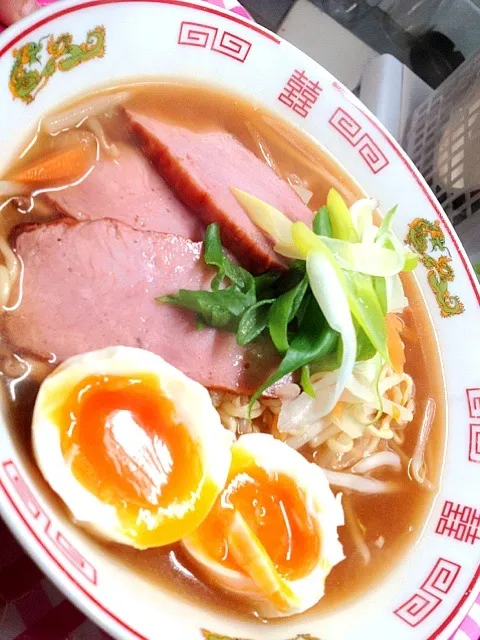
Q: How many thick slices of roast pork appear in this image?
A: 3